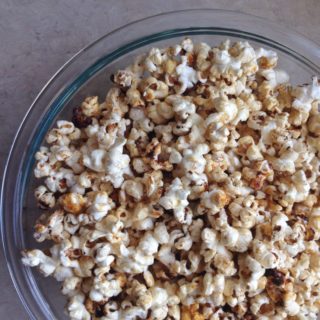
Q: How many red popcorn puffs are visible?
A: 0